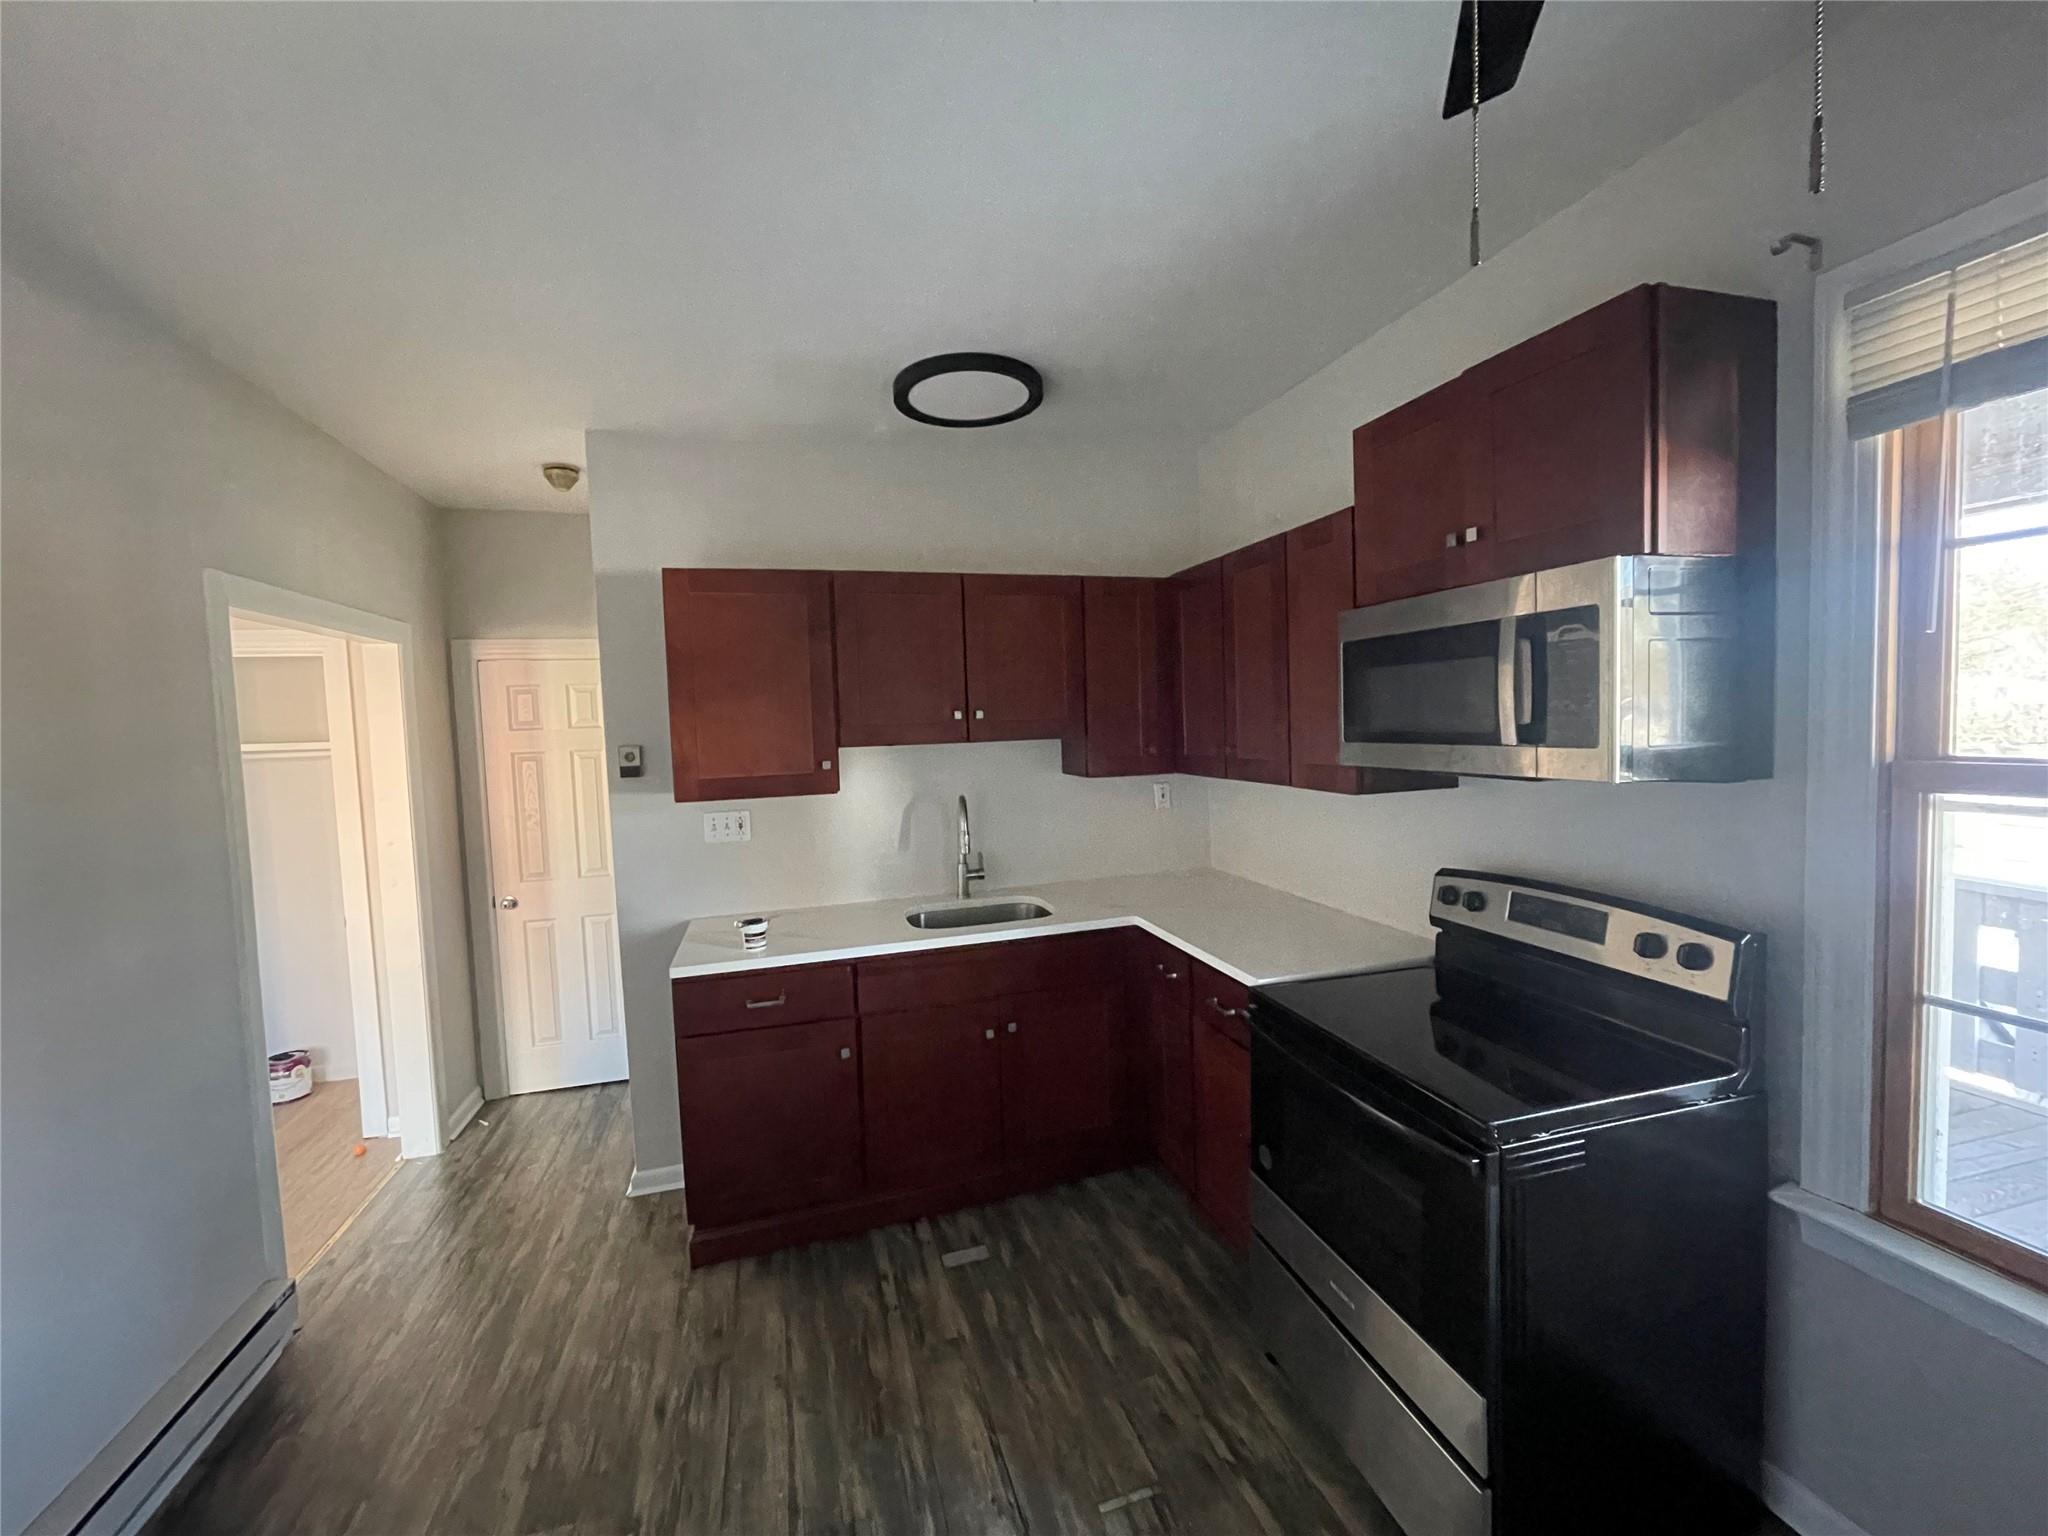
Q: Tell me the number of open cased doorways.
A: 1